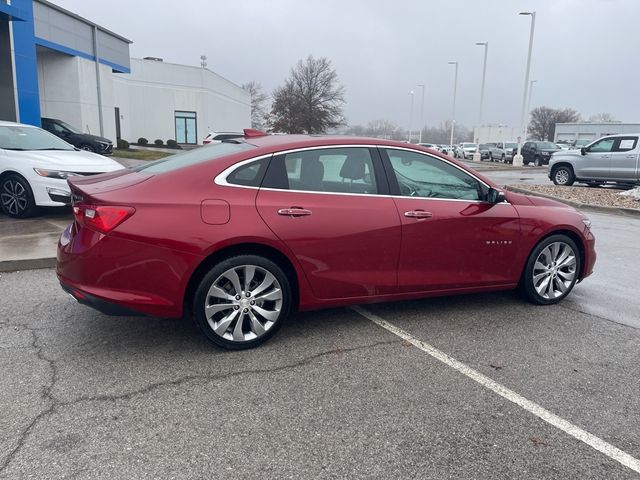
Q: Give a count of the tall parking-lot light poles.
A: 6